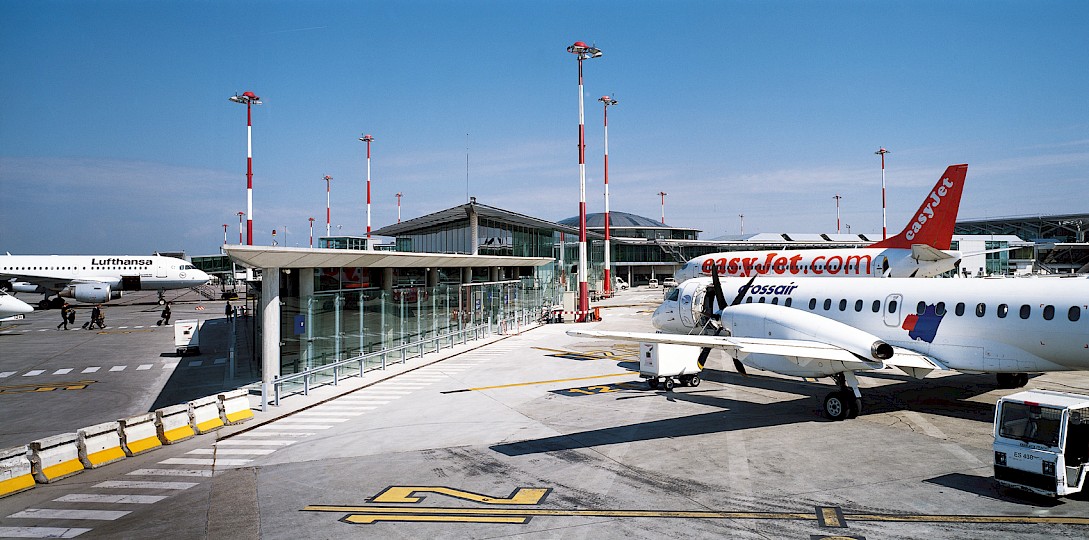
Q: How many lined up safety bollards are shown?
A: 7